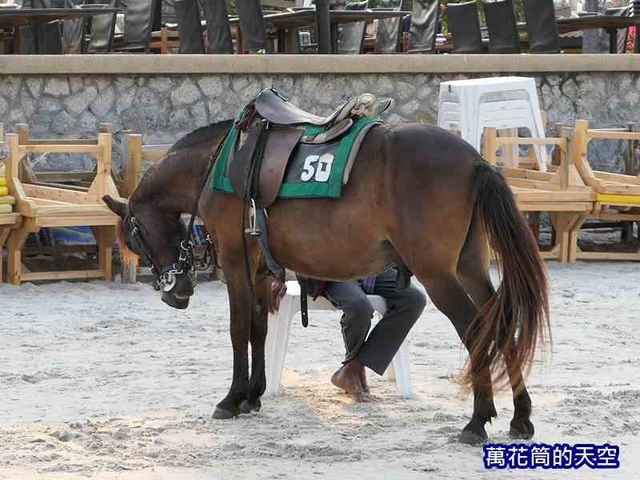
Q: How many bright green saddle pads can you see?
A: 1